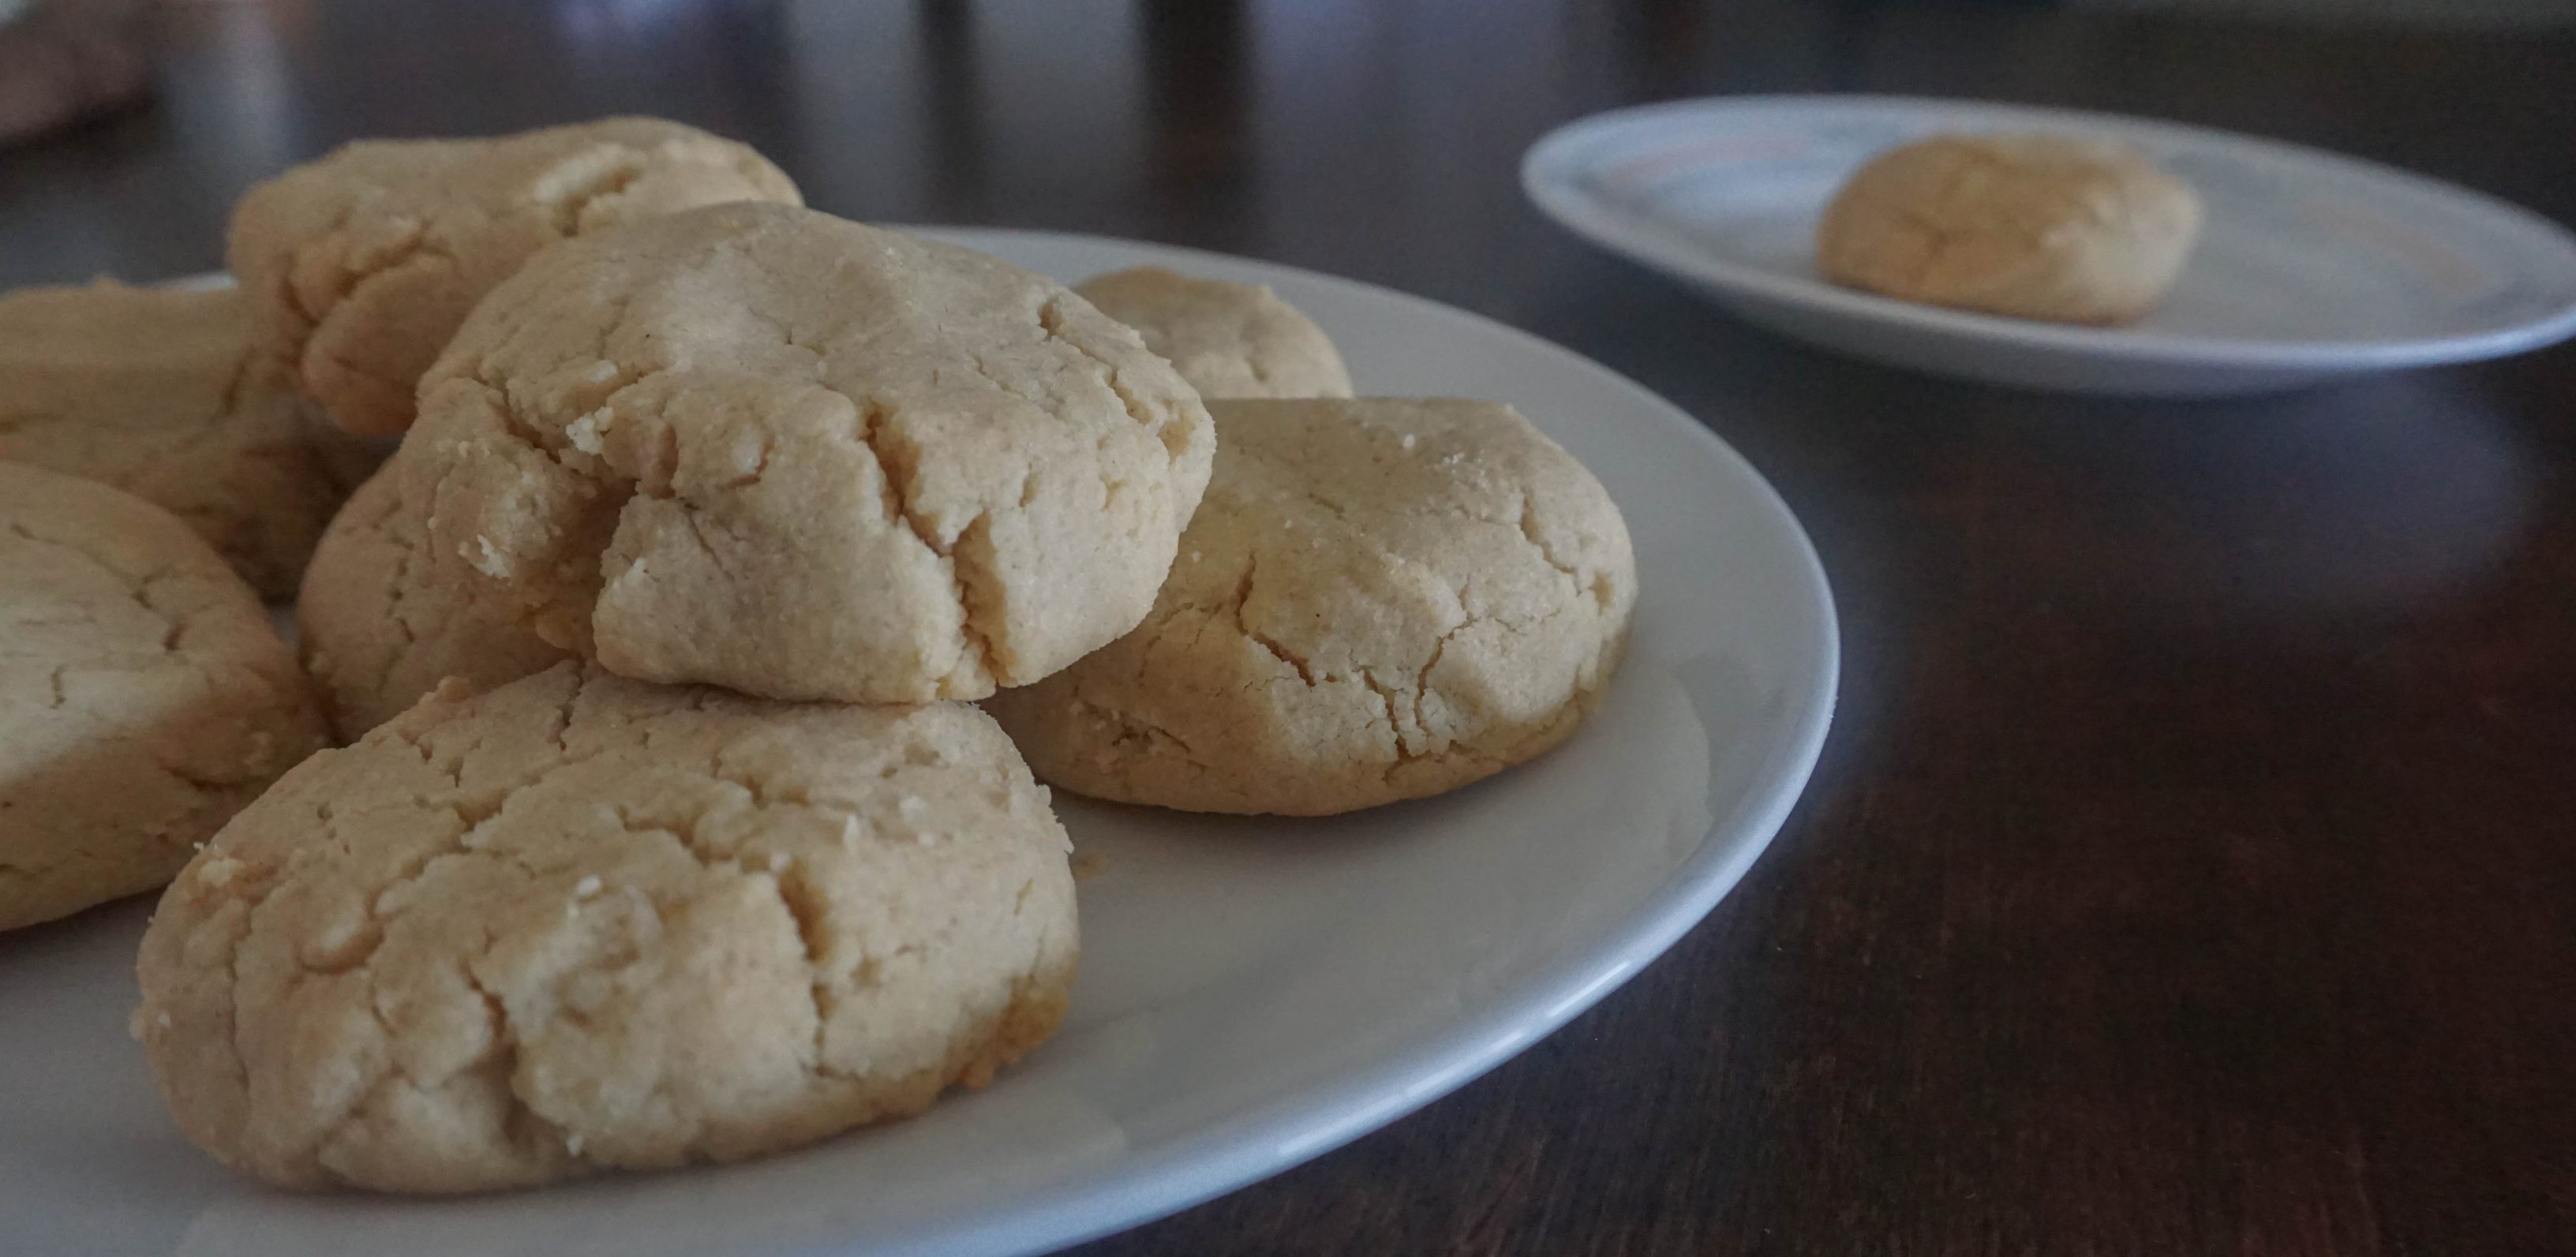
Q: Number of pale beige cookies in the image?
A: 9